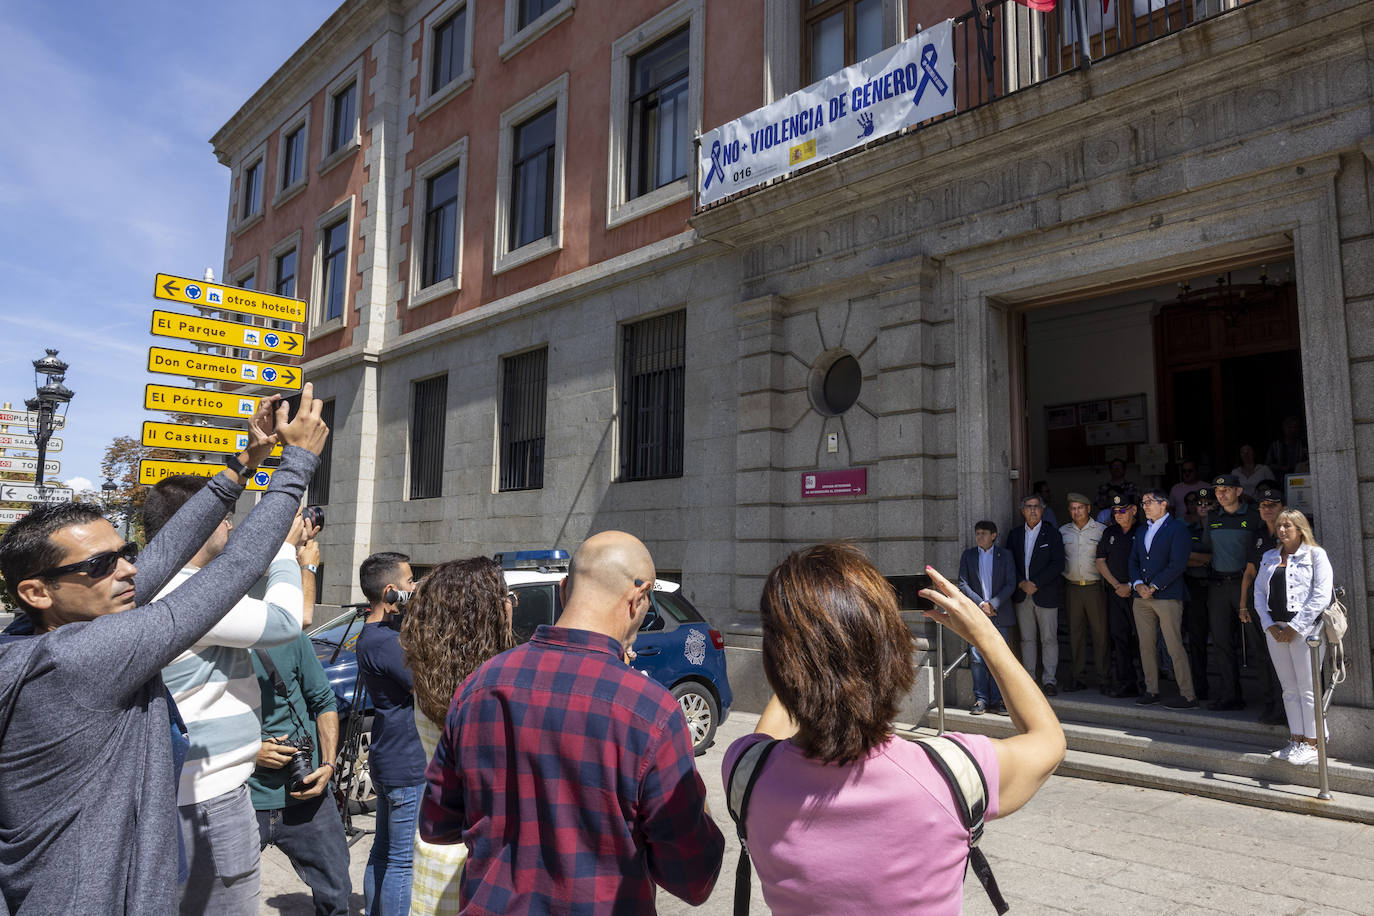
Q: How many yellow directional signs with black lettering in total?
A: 6